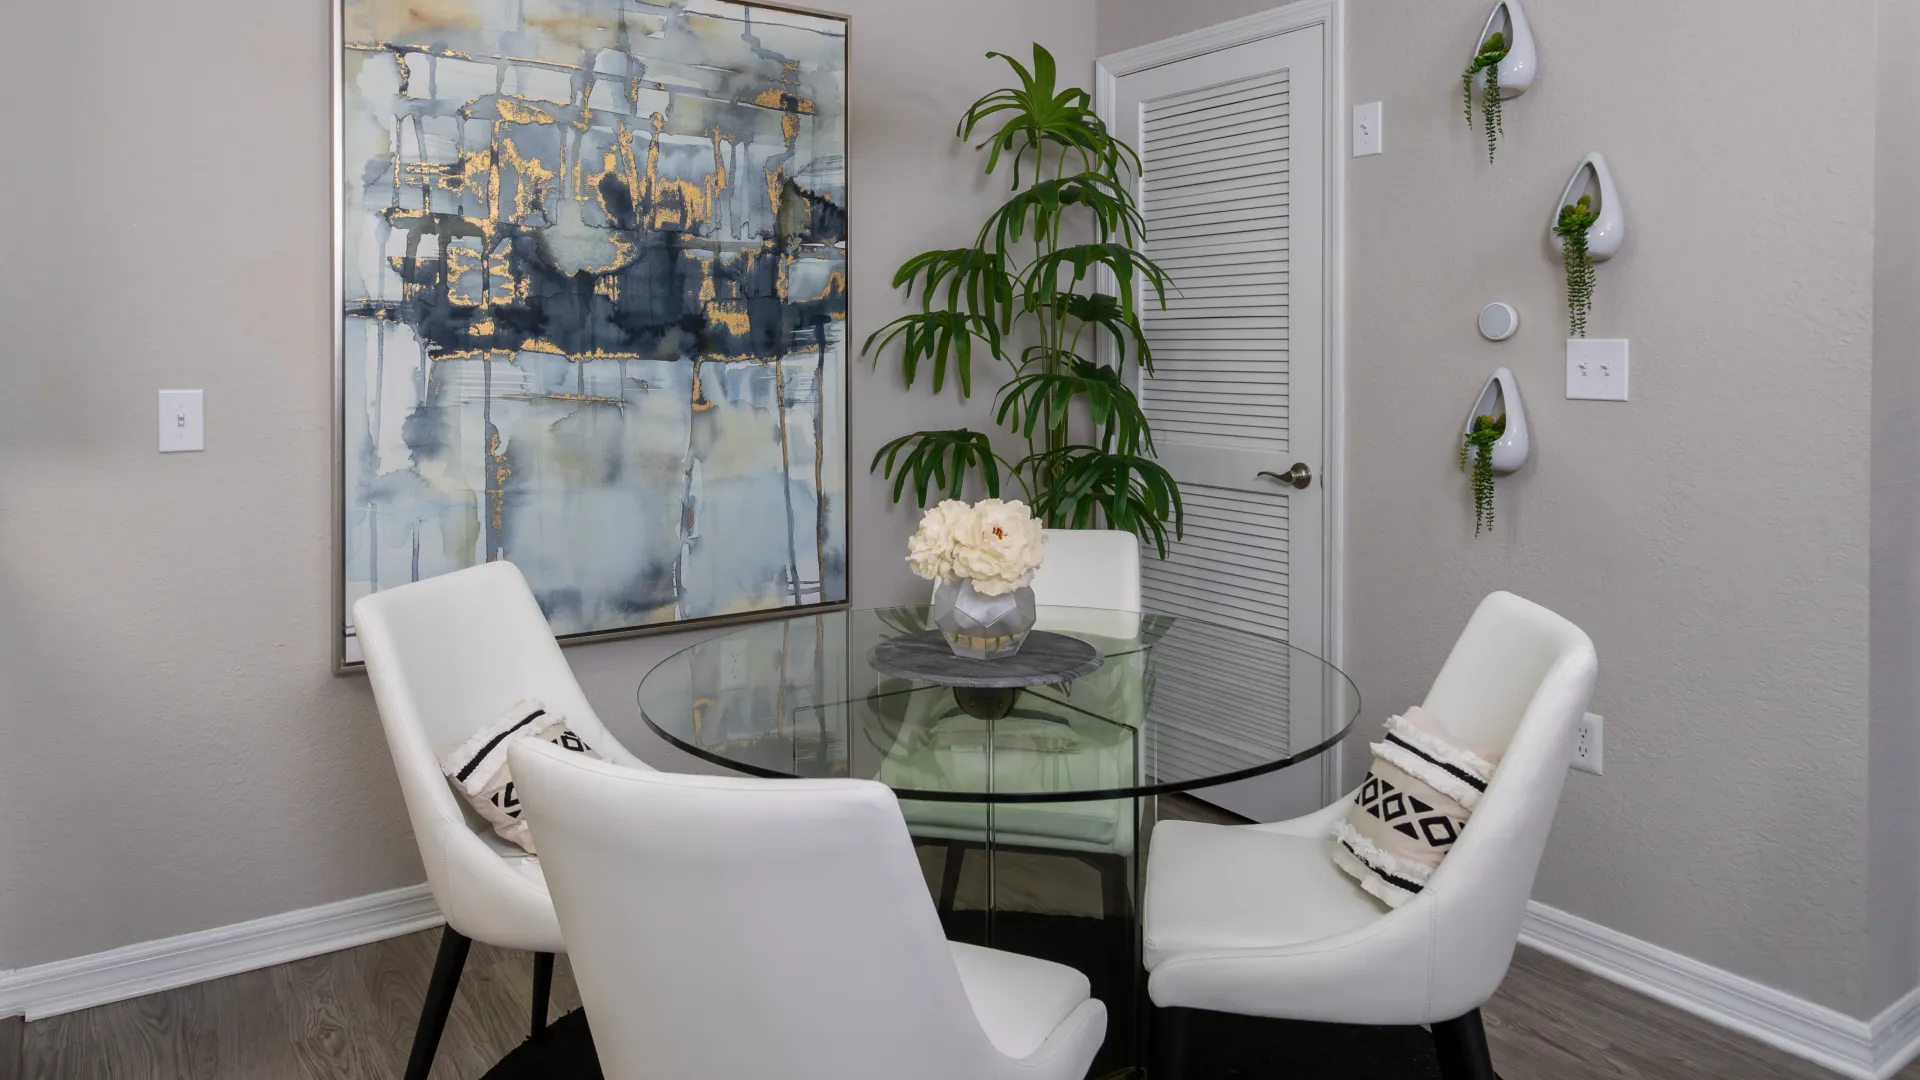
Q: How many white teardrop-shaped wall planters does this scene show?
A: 3